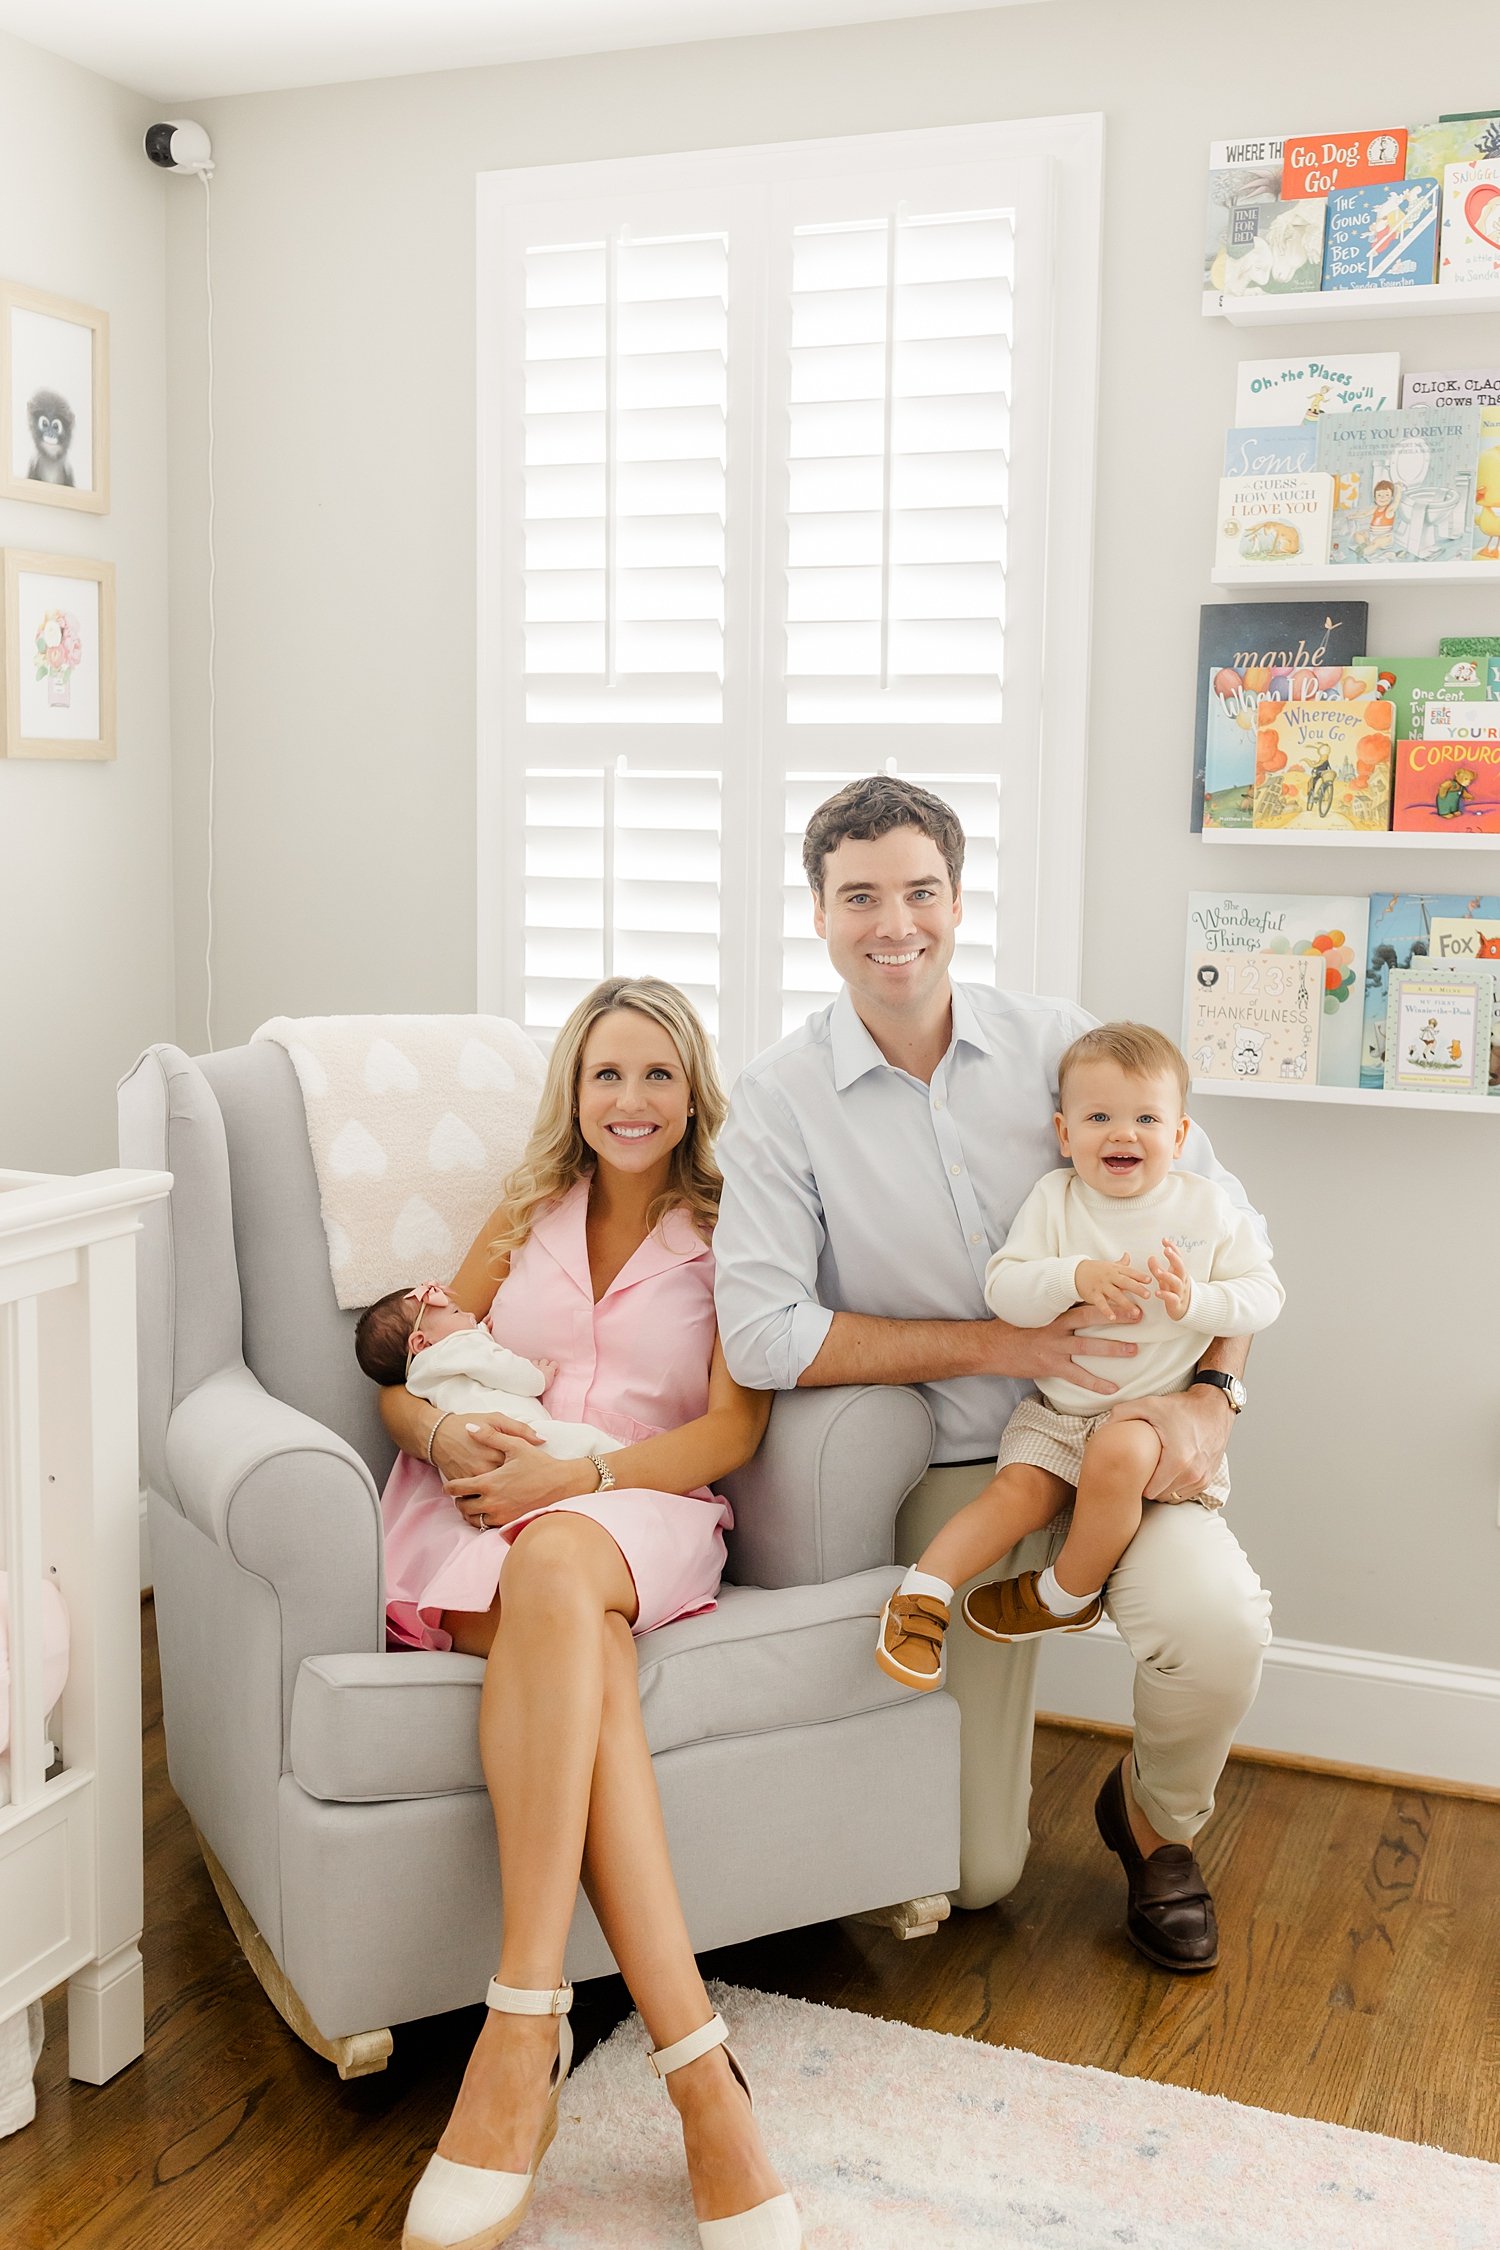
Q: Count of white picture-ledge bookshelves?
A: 4